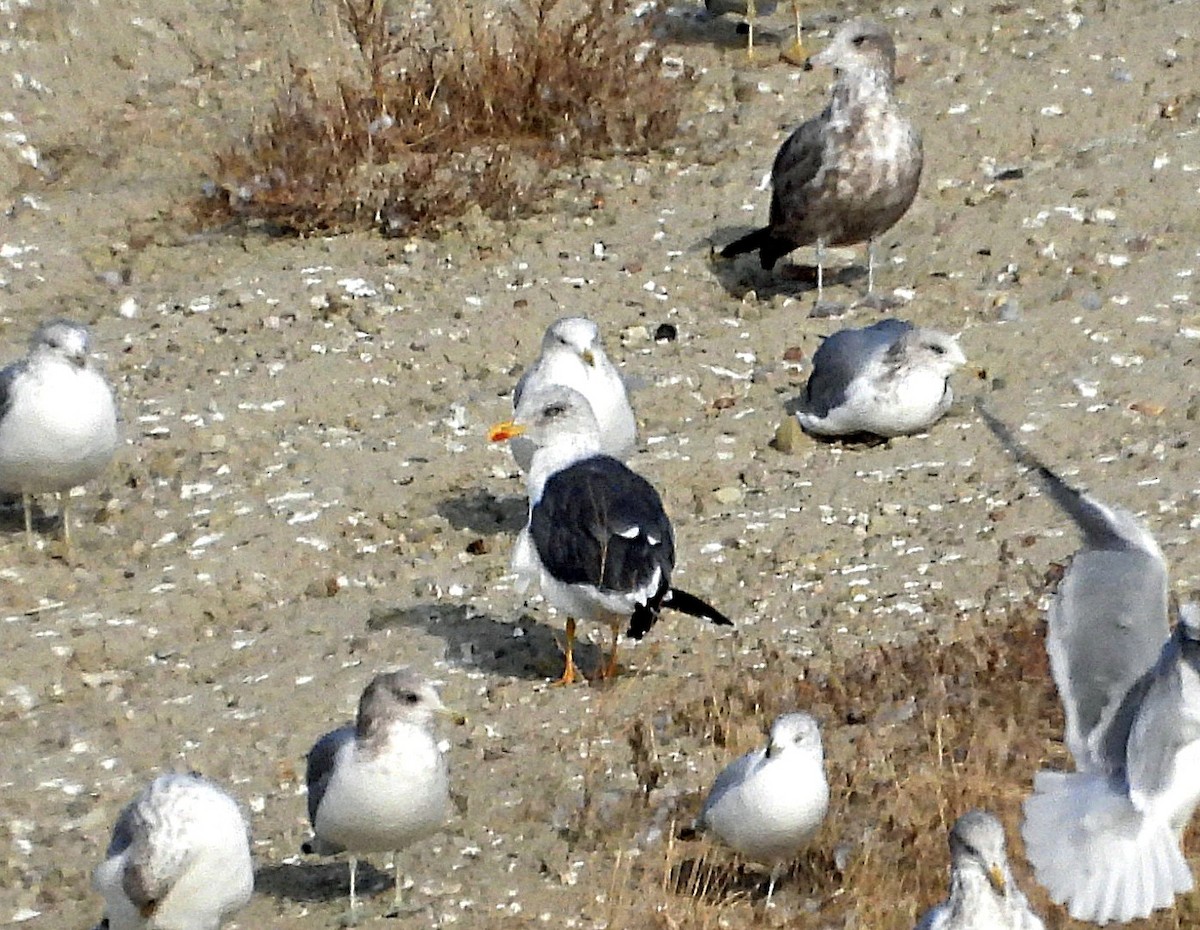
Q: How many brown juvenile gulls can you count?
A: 1